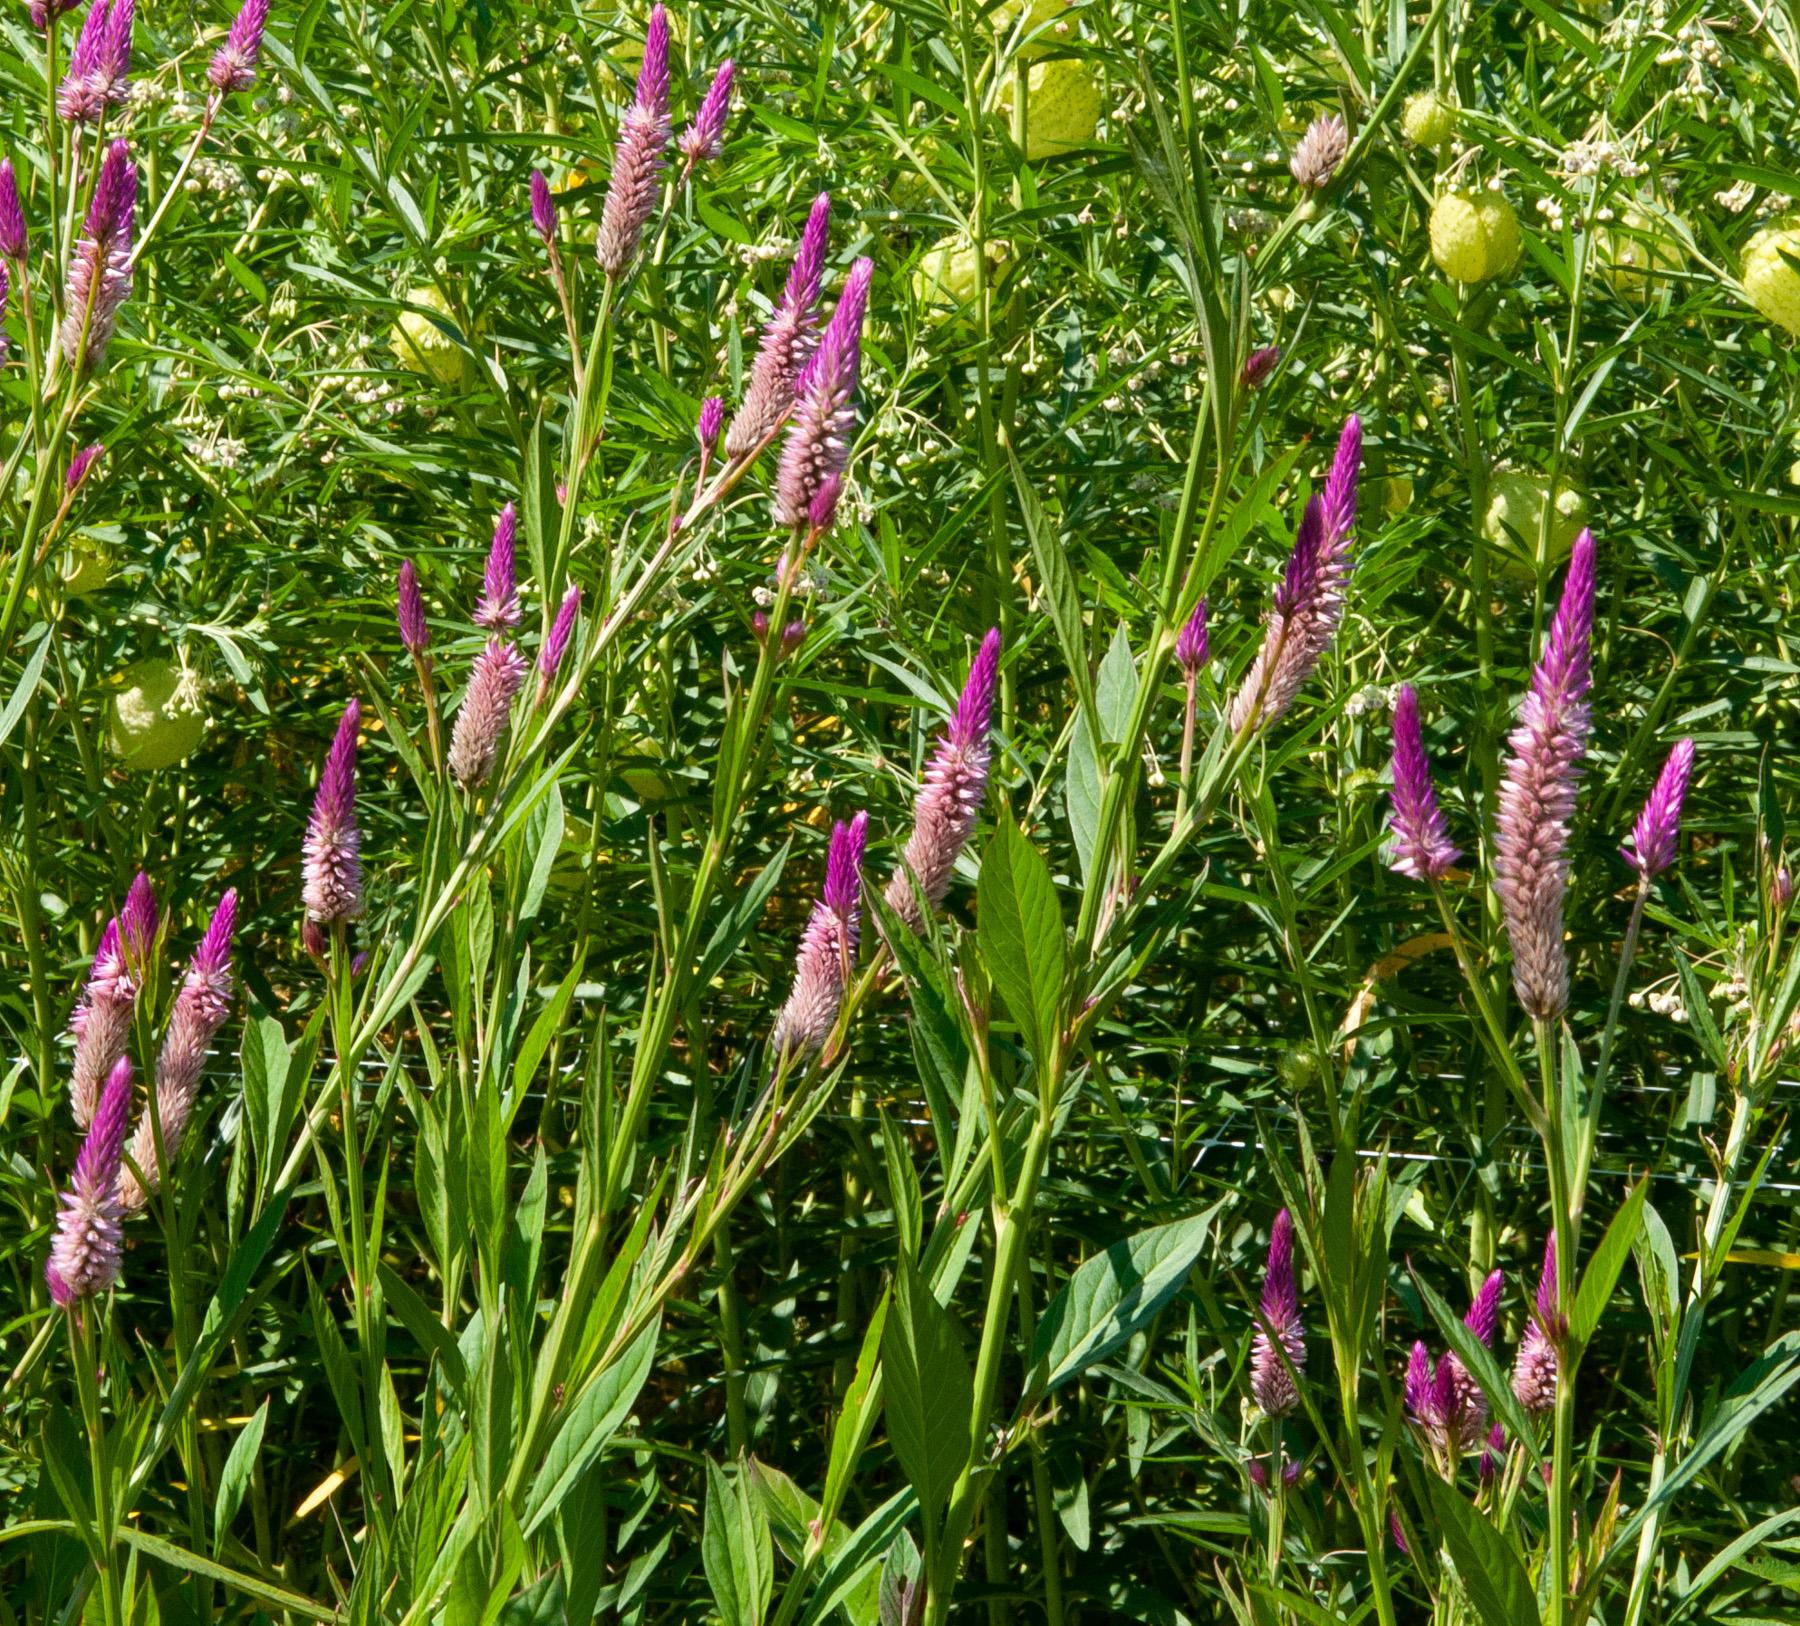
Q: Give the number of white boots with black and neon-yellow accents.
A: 0